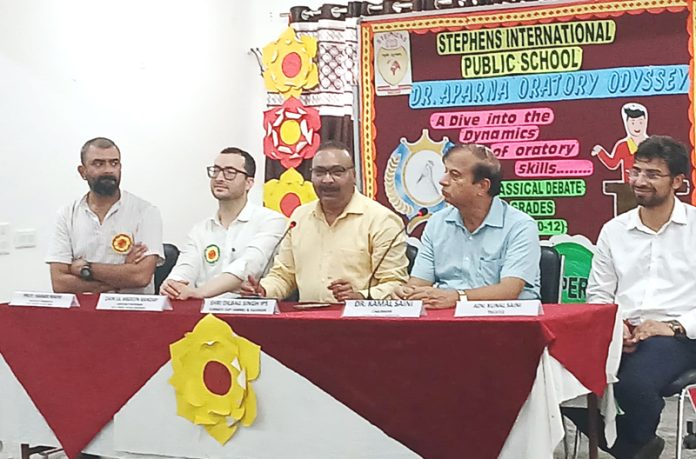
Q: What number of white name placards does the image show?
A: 5